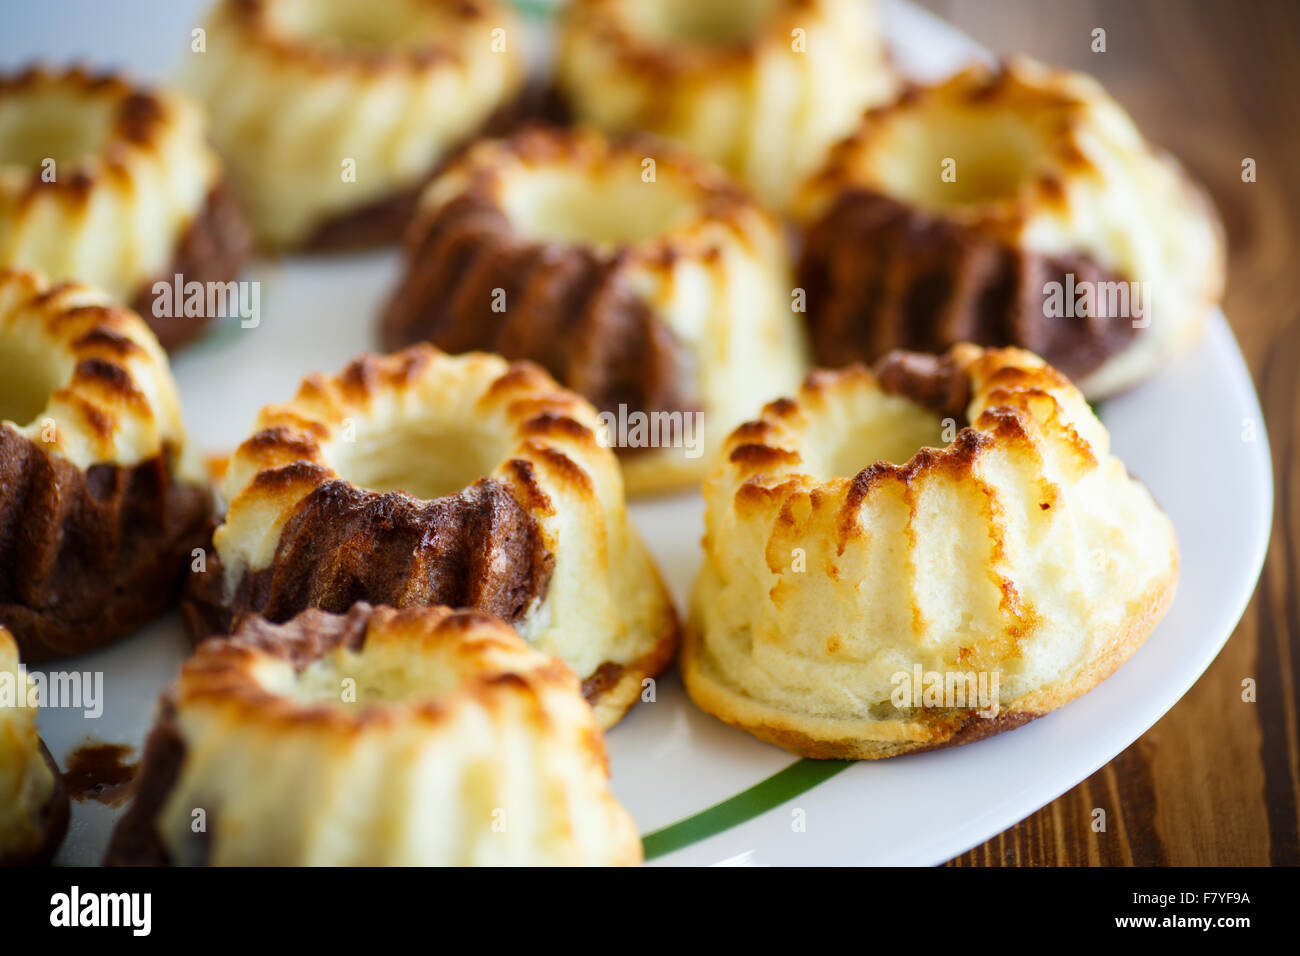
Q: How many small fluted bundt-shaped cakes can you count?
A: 10